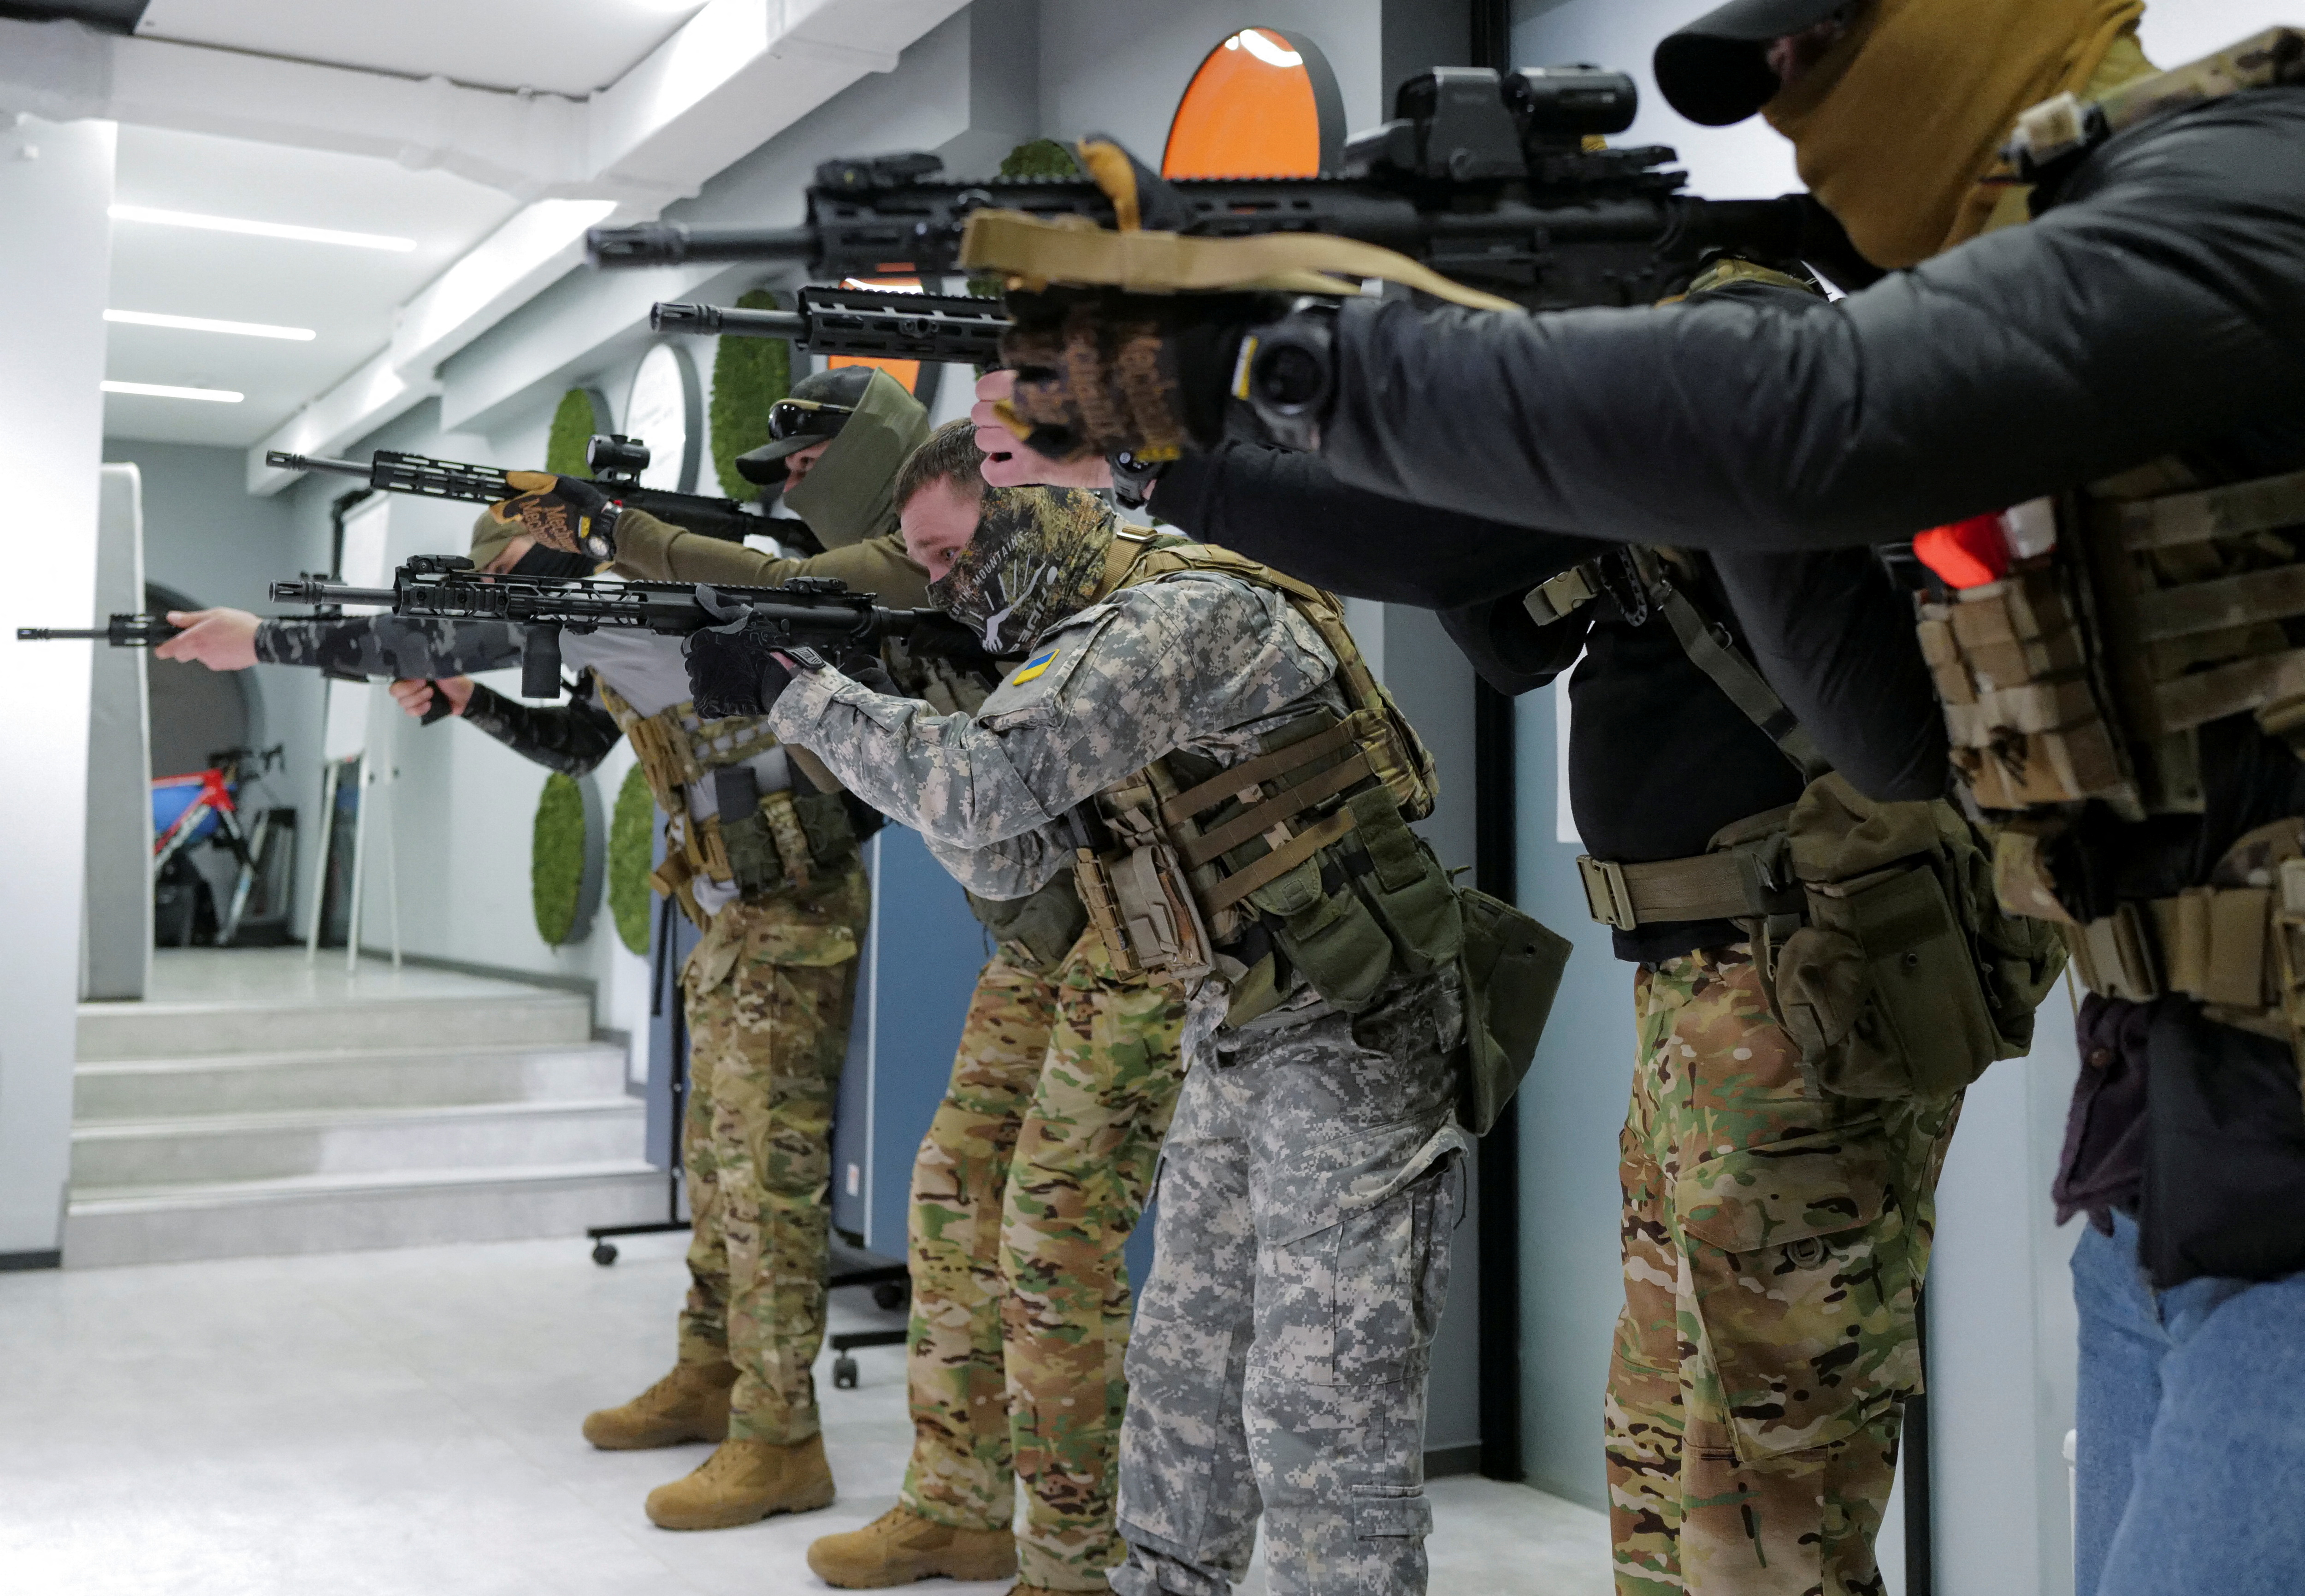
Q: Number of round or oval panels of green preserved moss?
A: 5